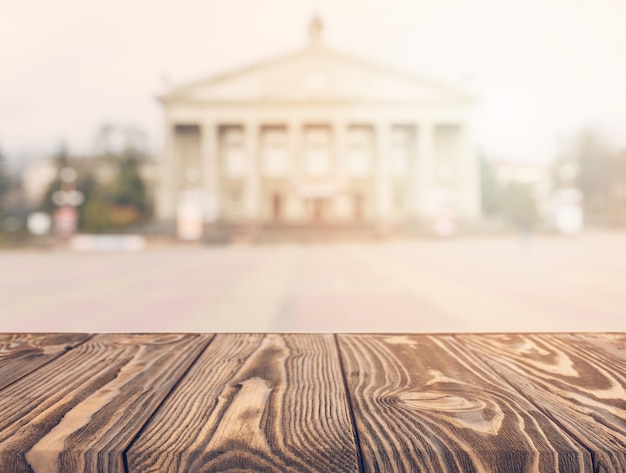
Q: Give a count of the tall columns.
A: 8